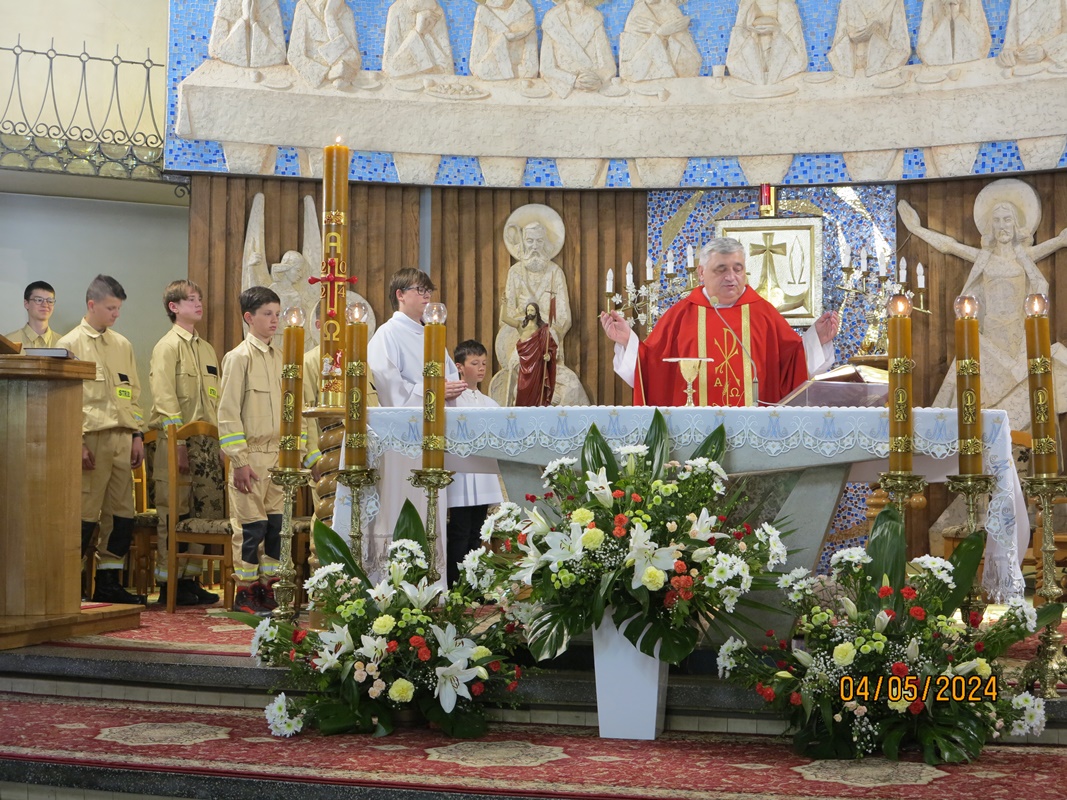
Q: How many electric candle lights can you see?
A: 10